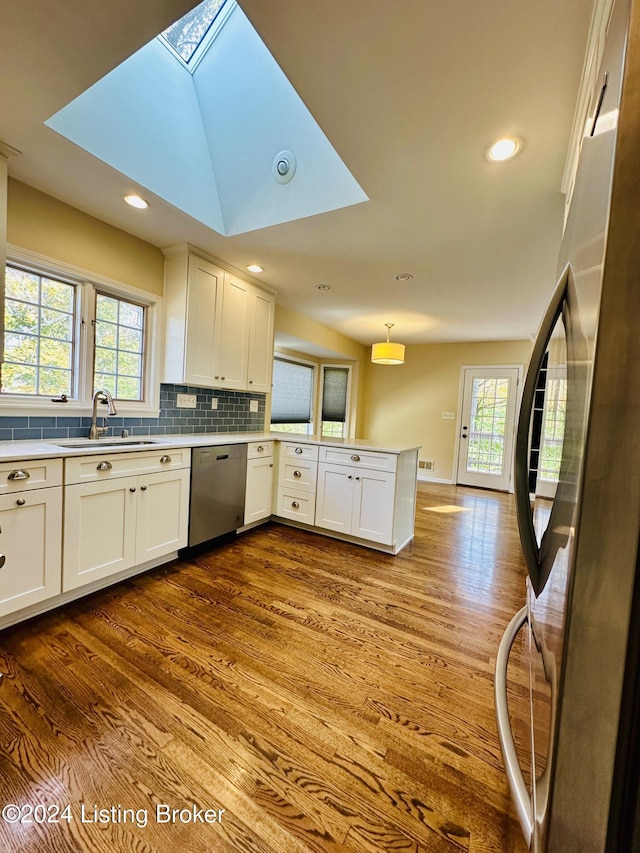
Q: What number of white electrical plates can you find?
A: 4